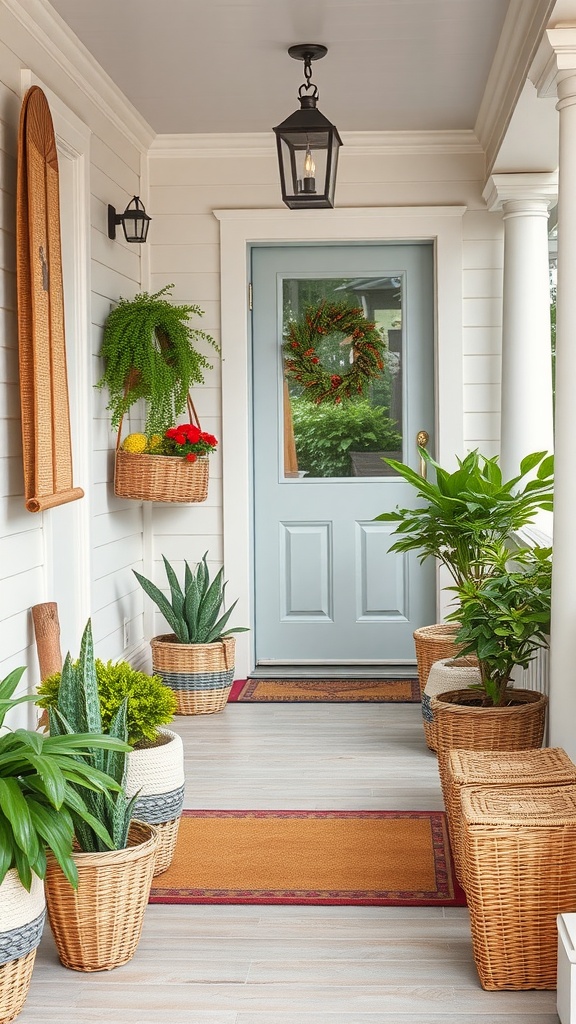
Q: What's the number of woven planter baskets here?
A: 8